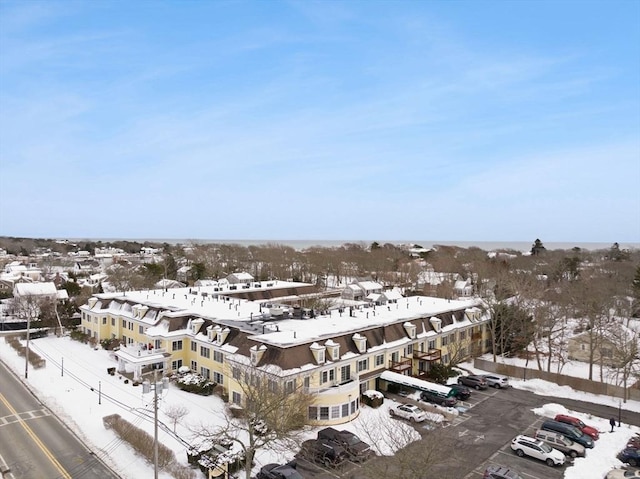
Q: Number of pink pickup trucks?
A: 0